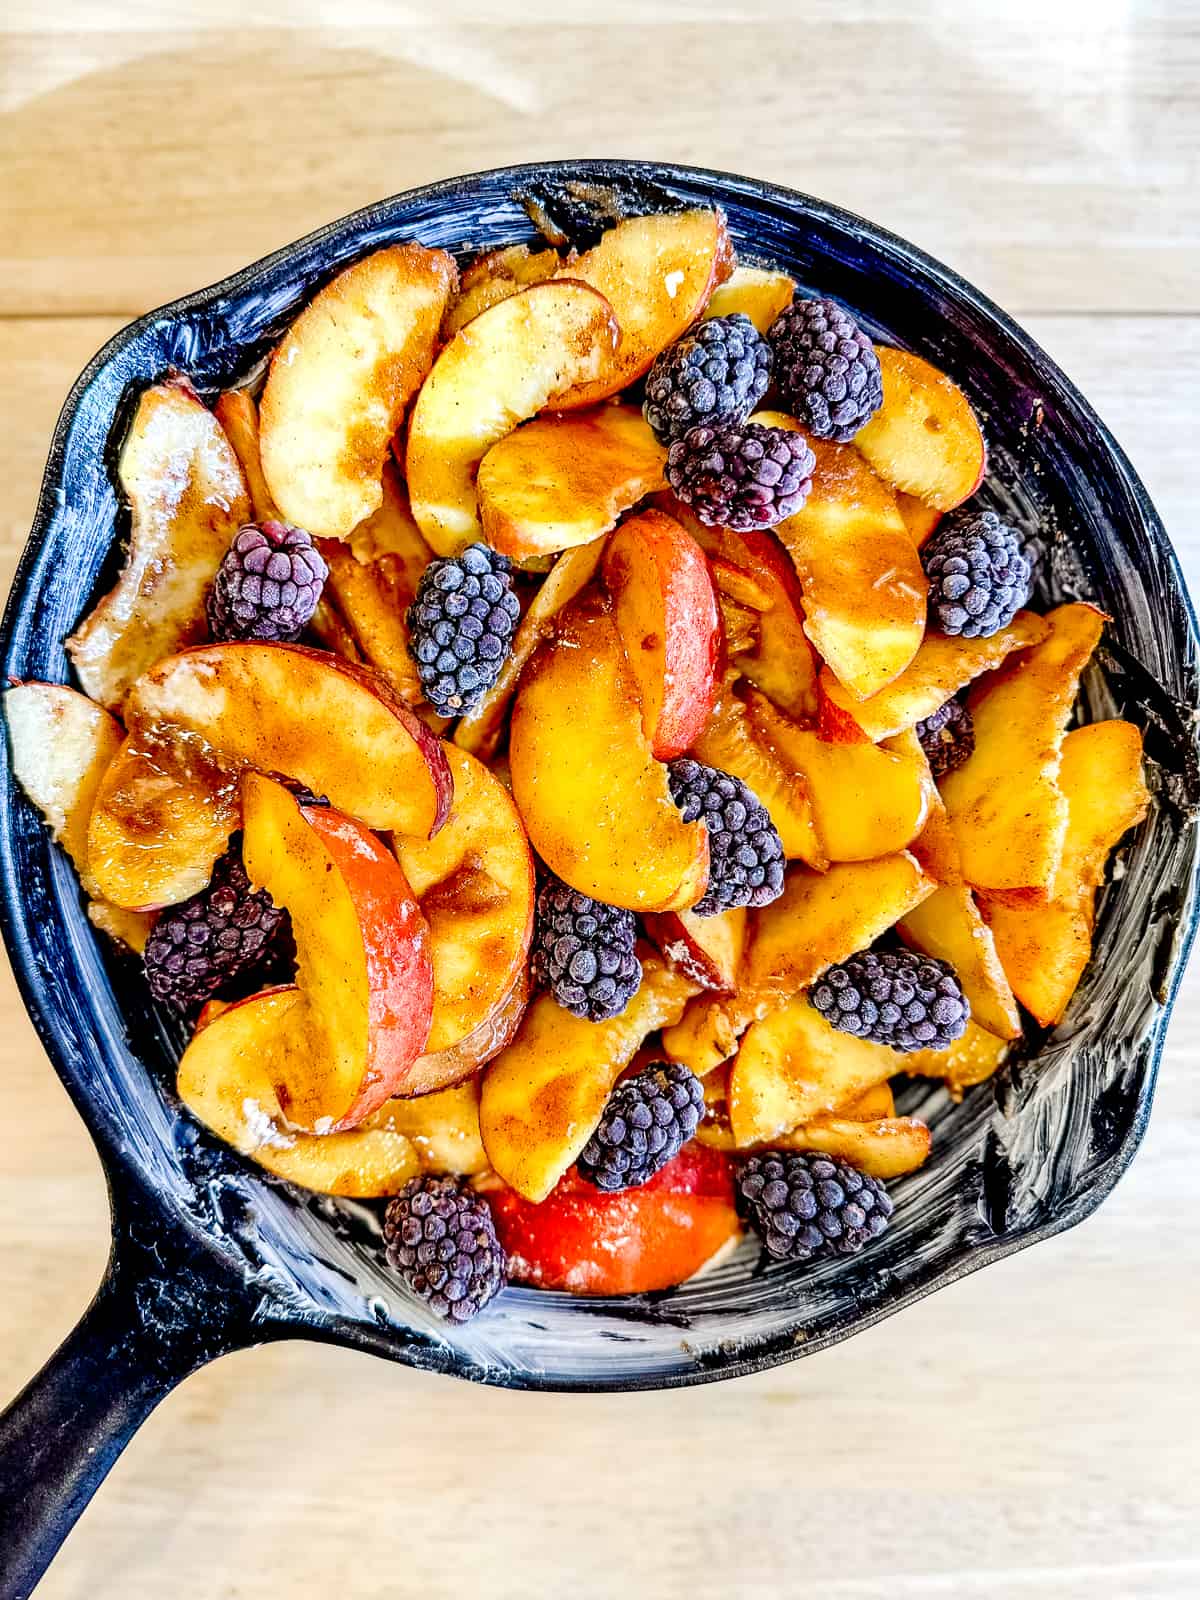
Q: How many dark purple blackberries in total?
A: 14